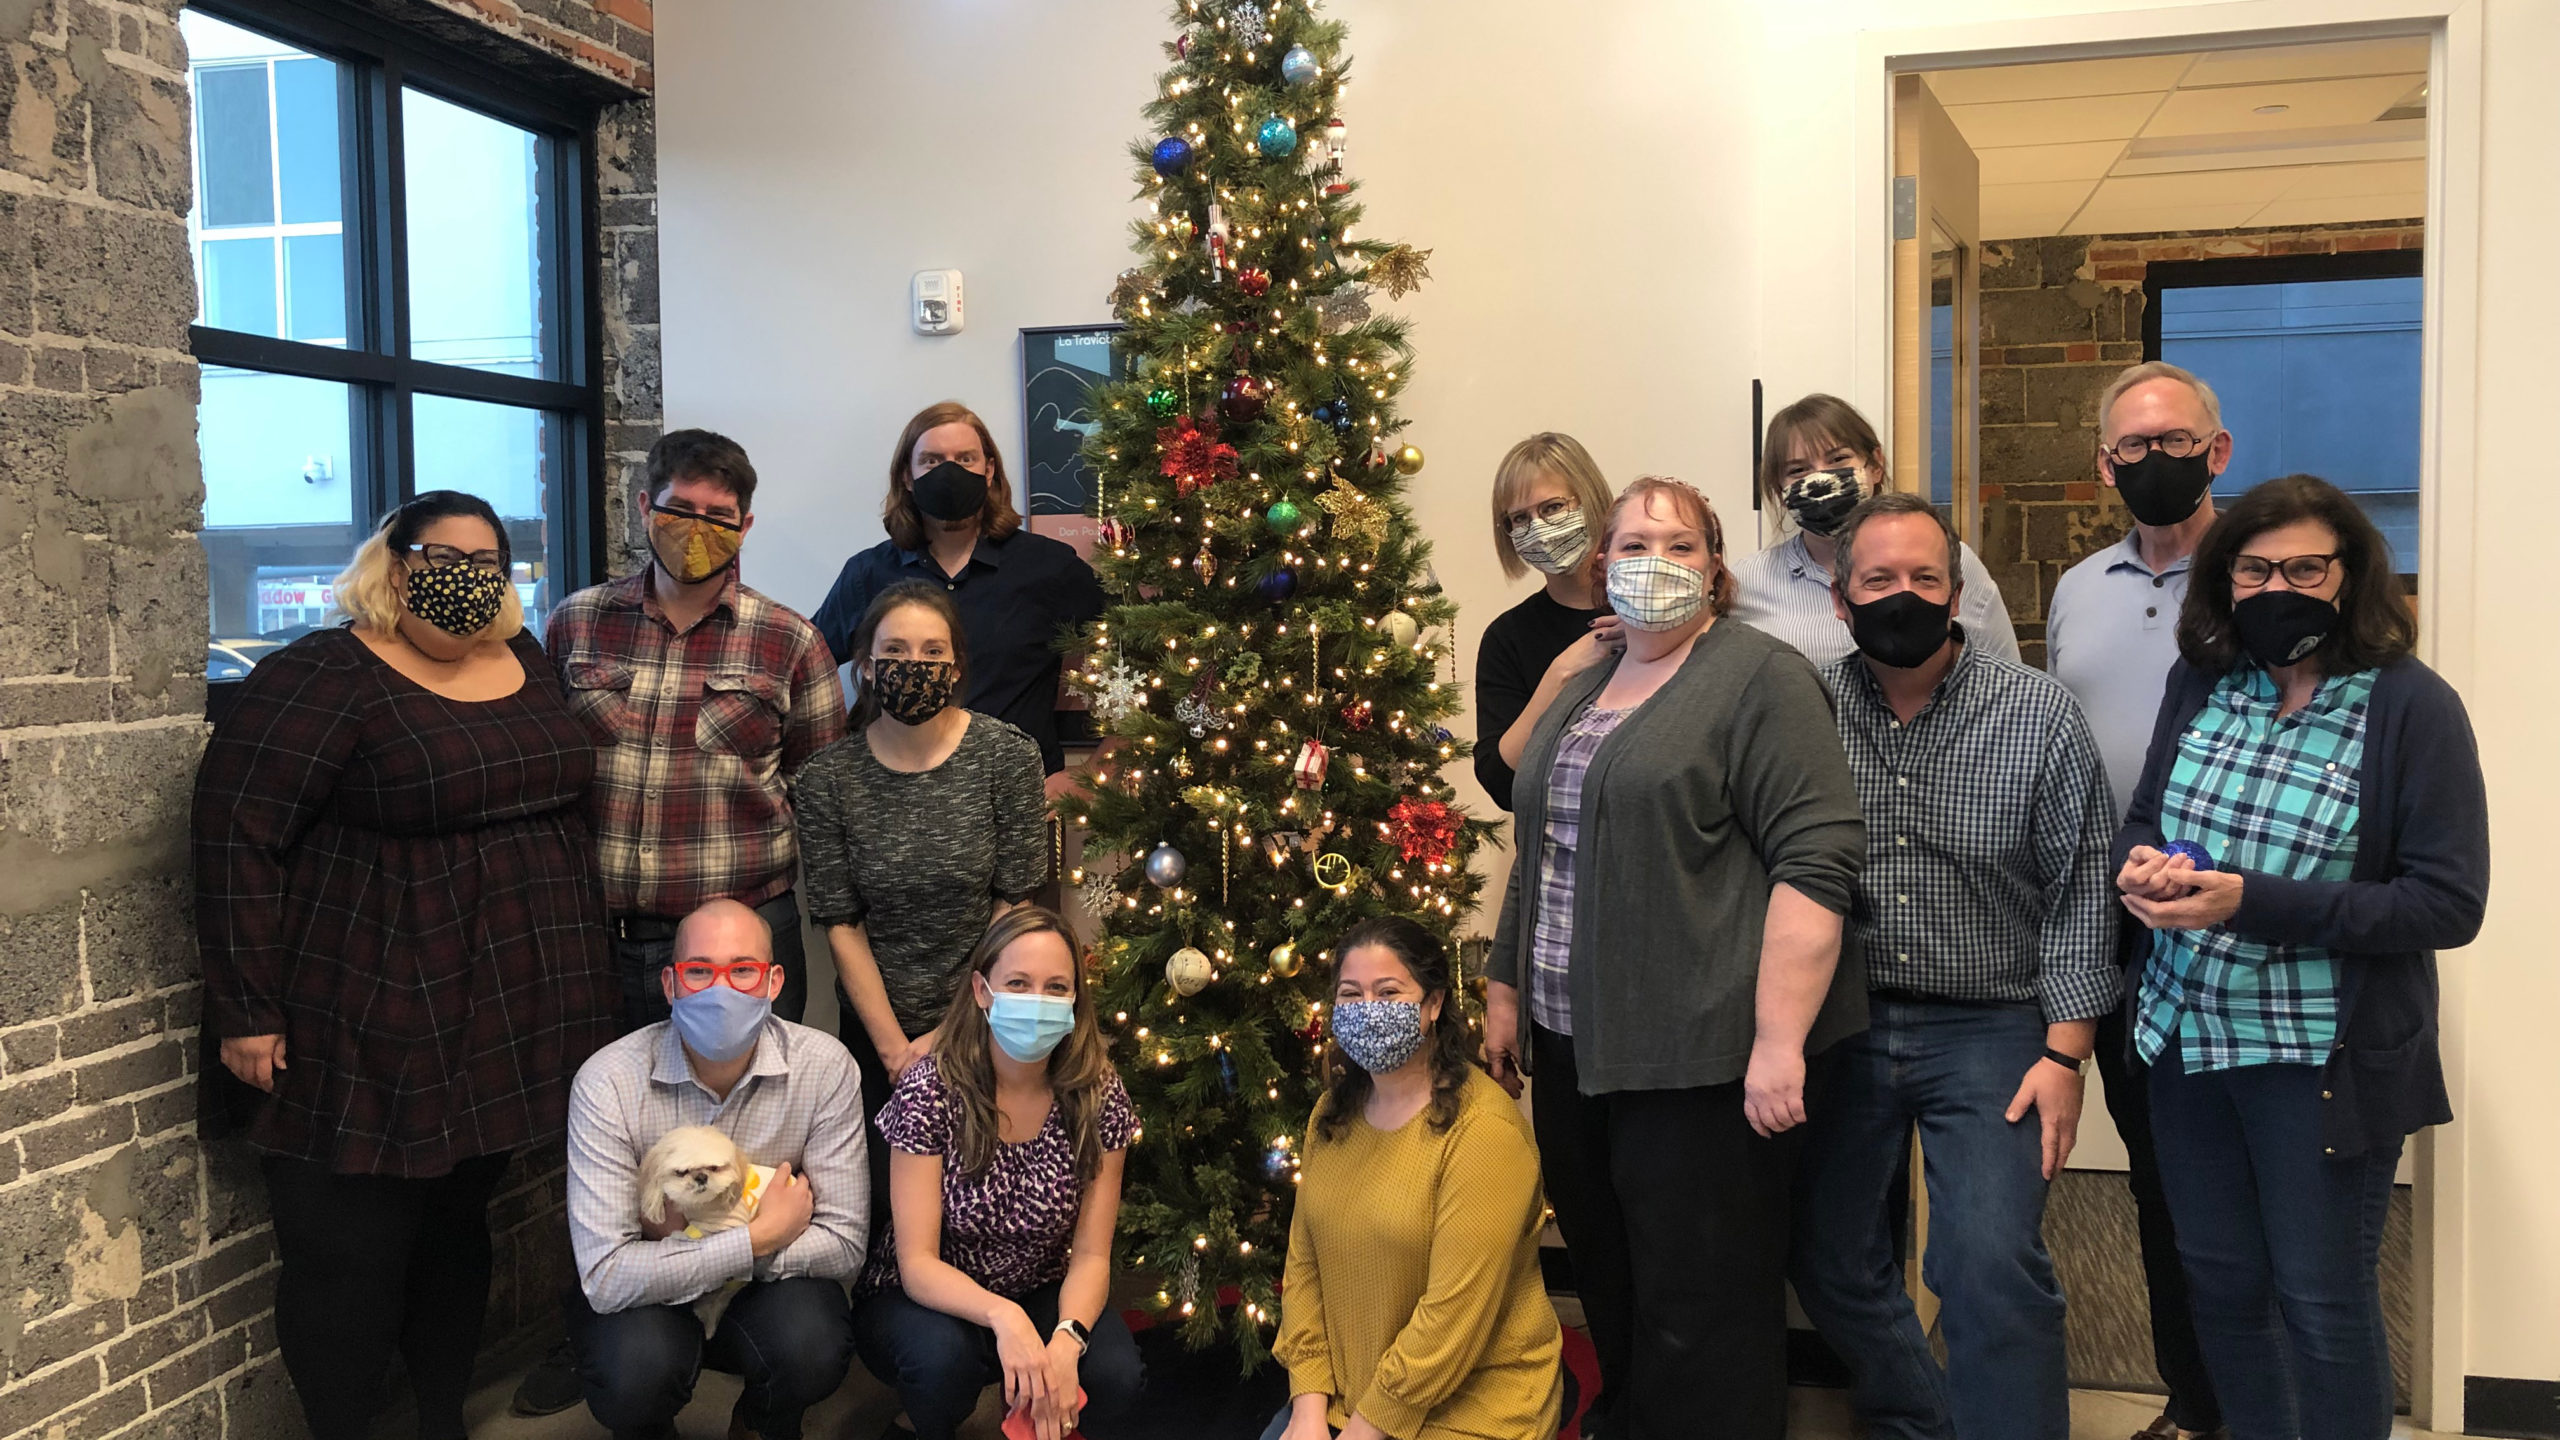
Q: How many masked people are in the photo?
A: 13